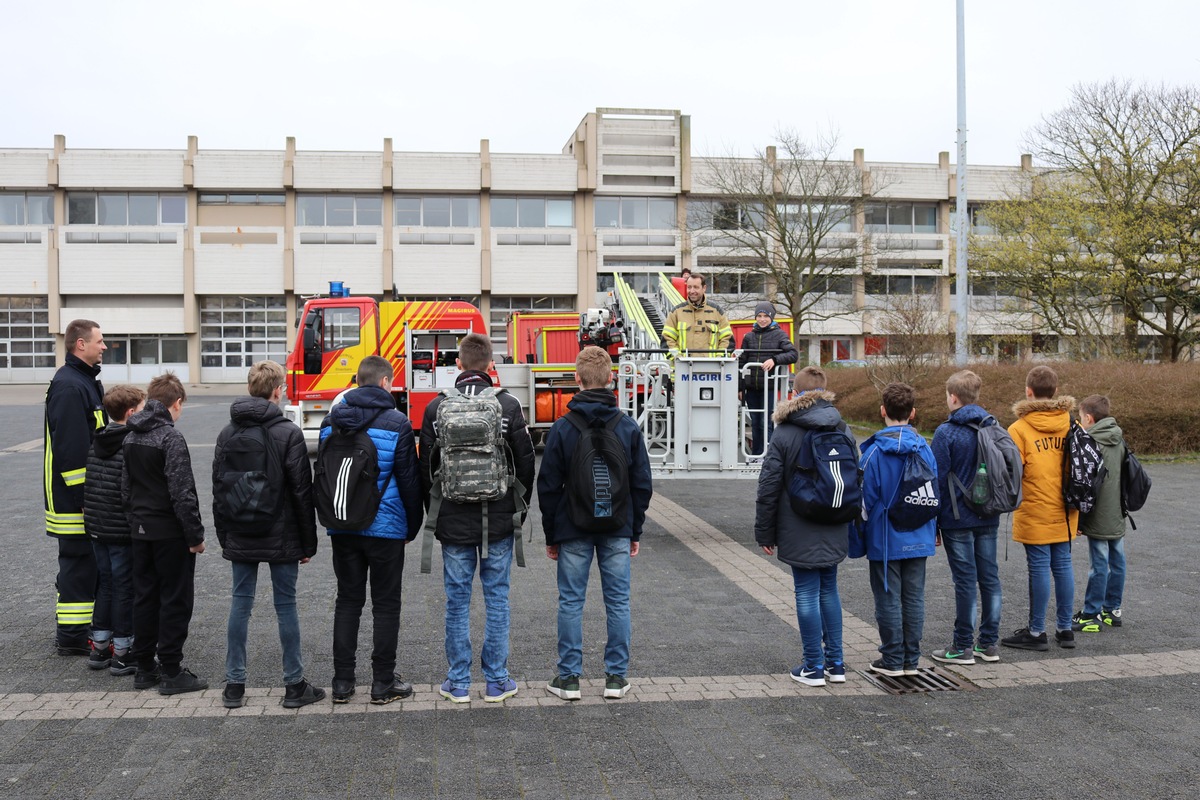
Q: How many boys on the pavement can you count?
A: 11